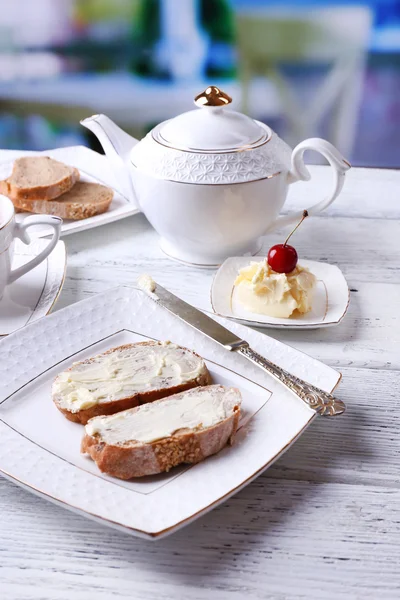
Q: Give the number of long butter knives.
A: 1